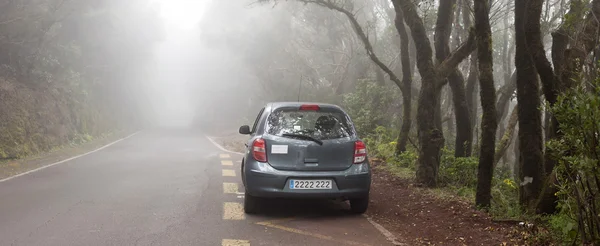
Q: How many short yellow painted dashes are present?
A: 6